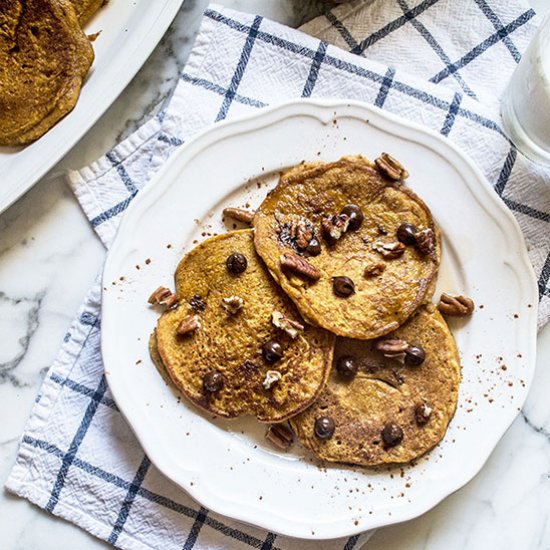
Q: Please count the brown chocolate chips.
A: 11